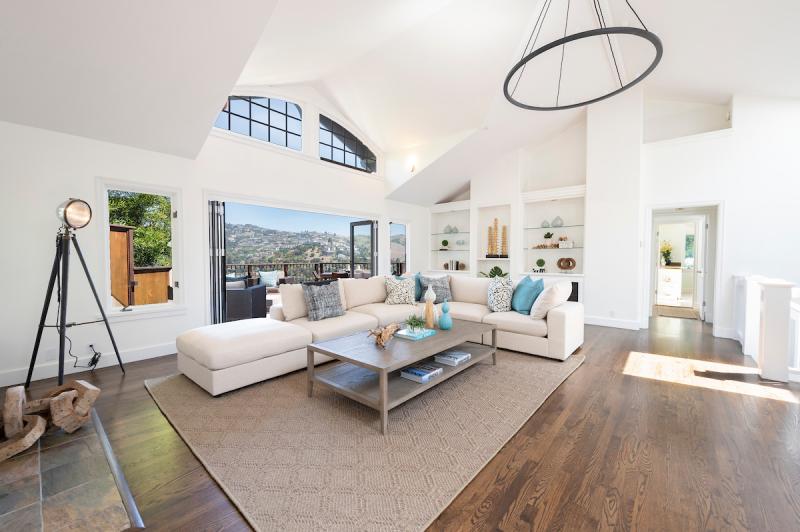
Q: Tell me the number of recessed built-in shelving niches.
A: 3